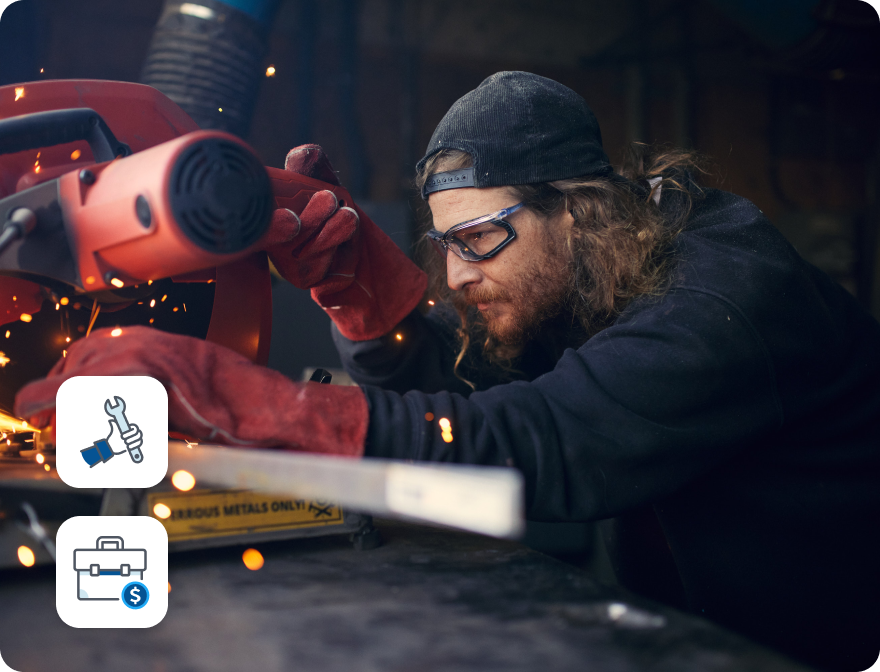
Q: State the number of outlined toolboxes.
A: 1